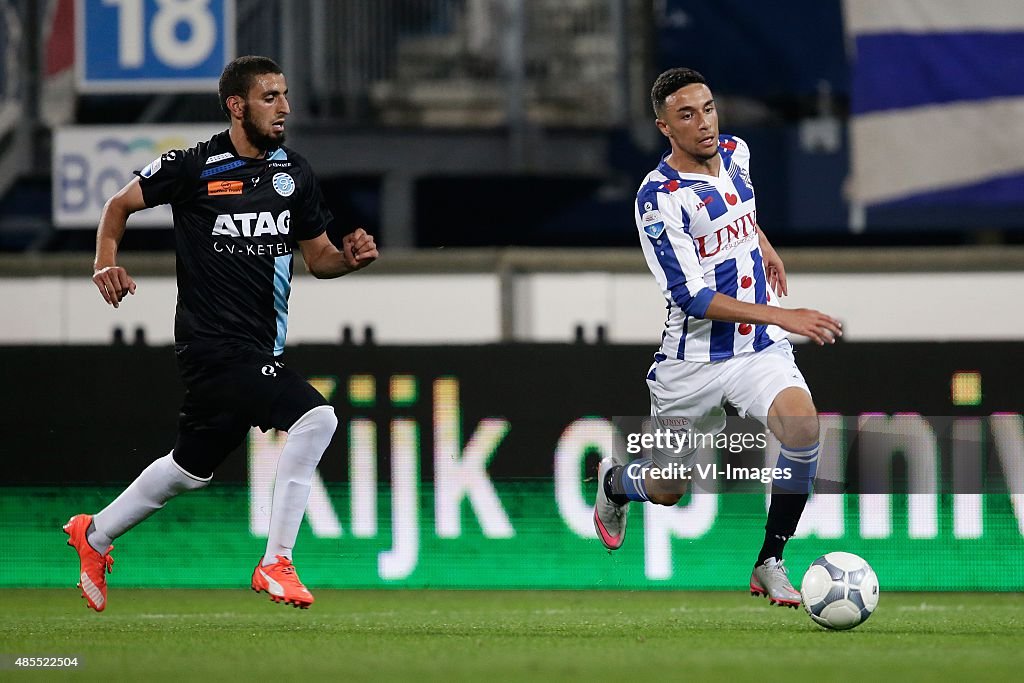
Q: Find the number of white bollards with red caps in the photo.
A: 0